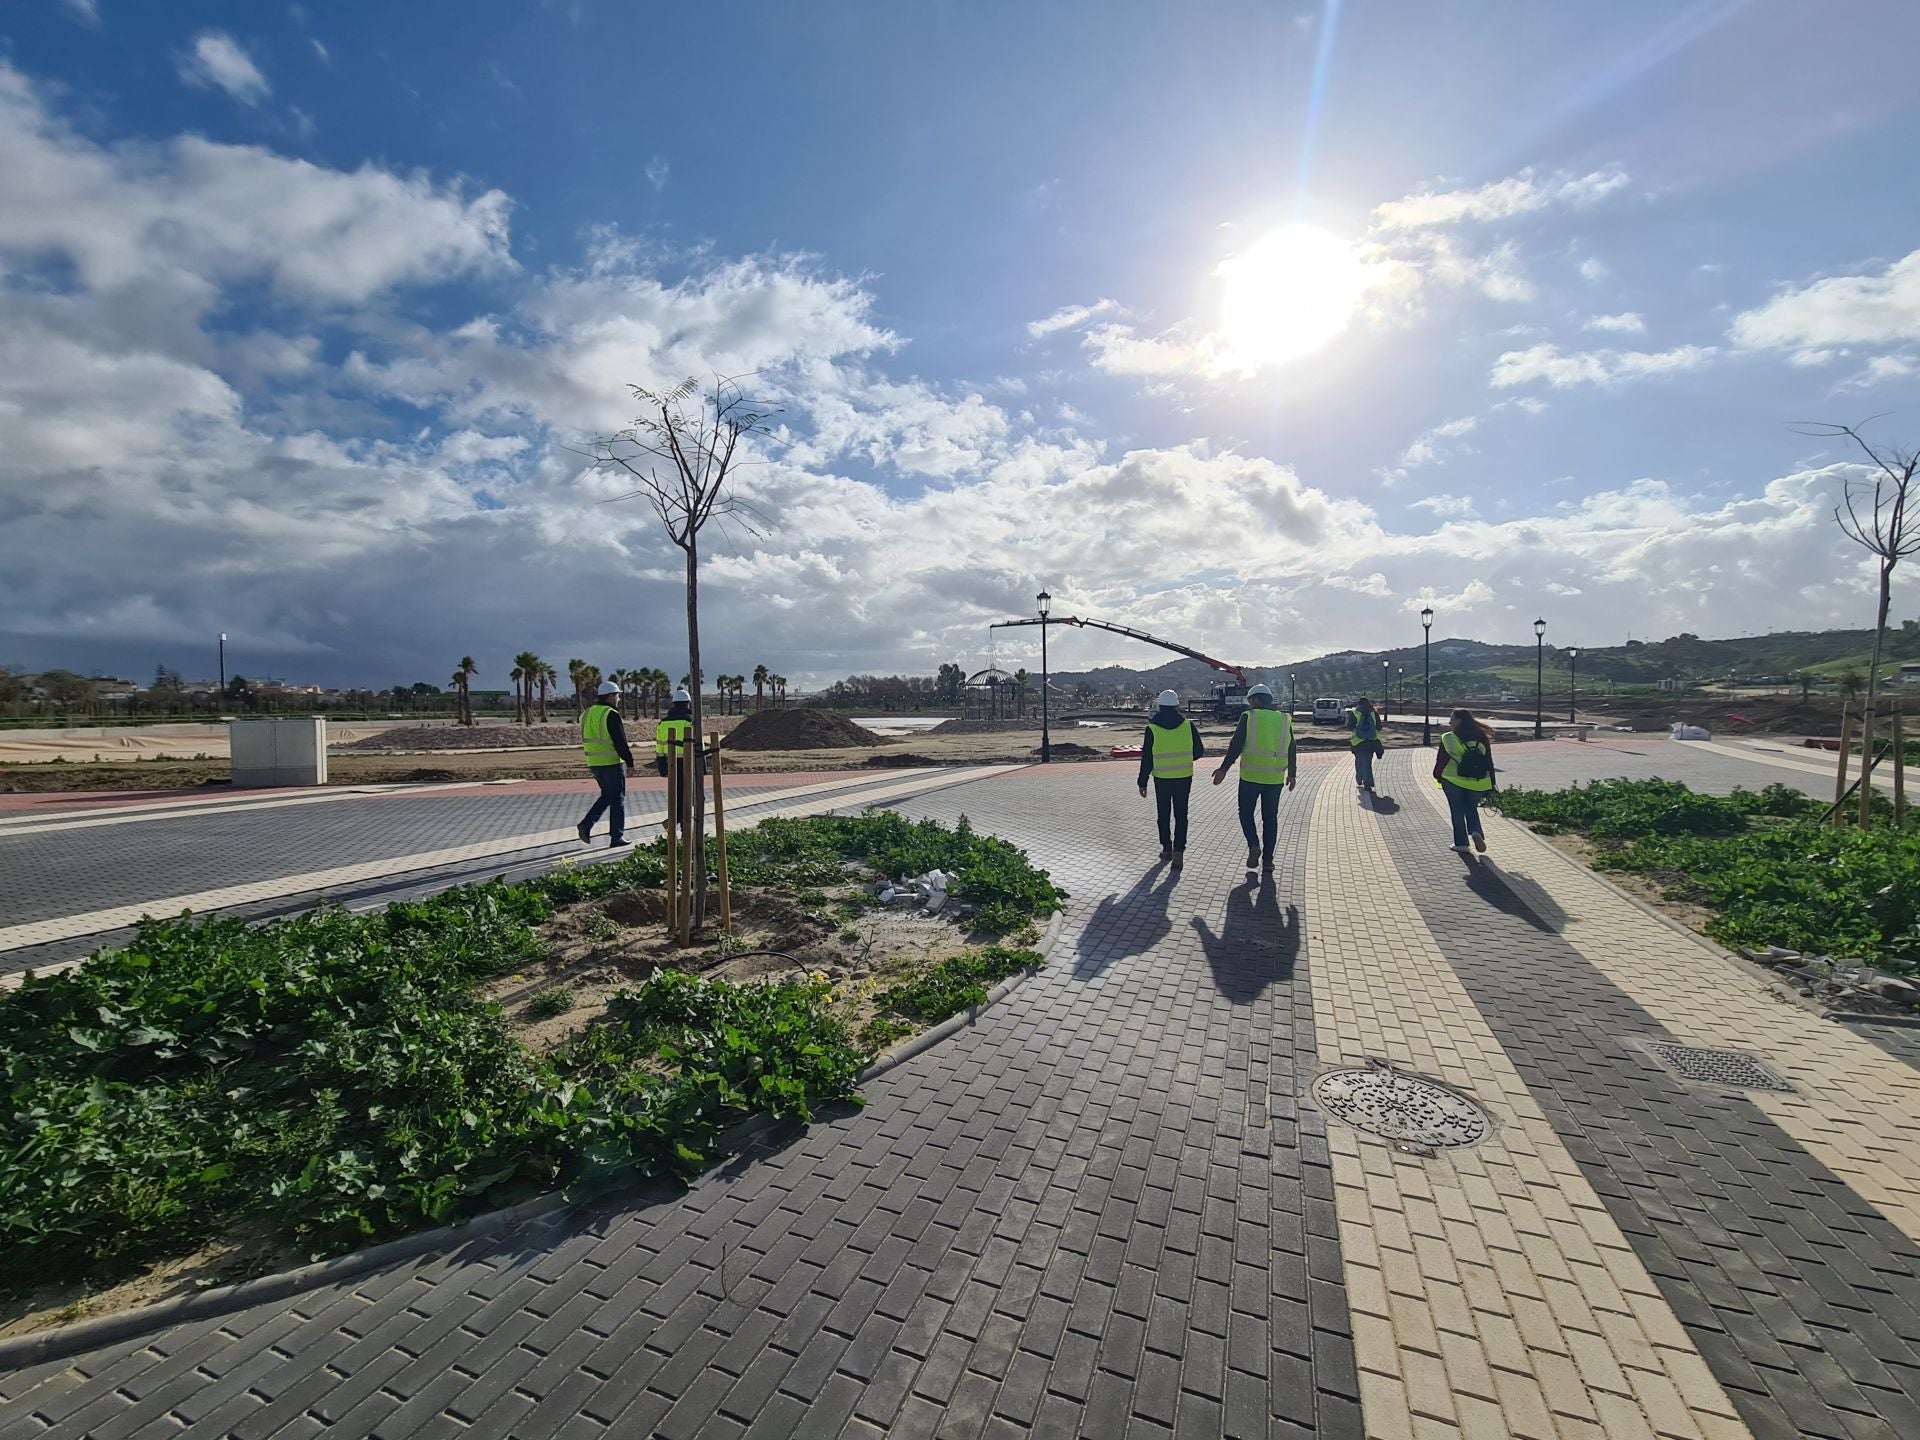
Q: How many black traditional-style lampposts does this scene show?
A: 7